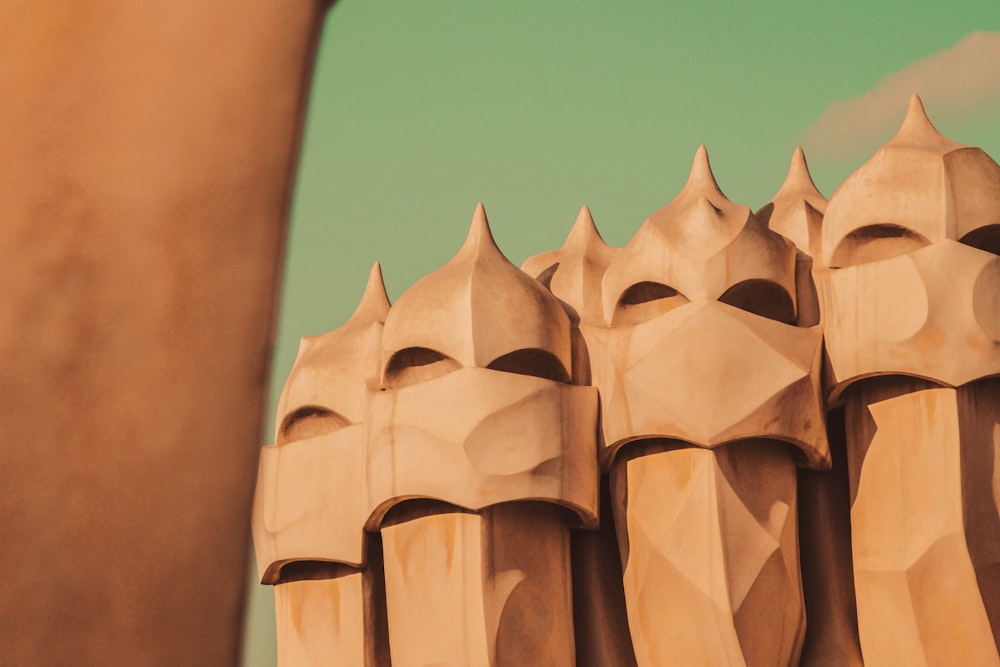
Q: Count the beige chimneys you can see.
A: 6